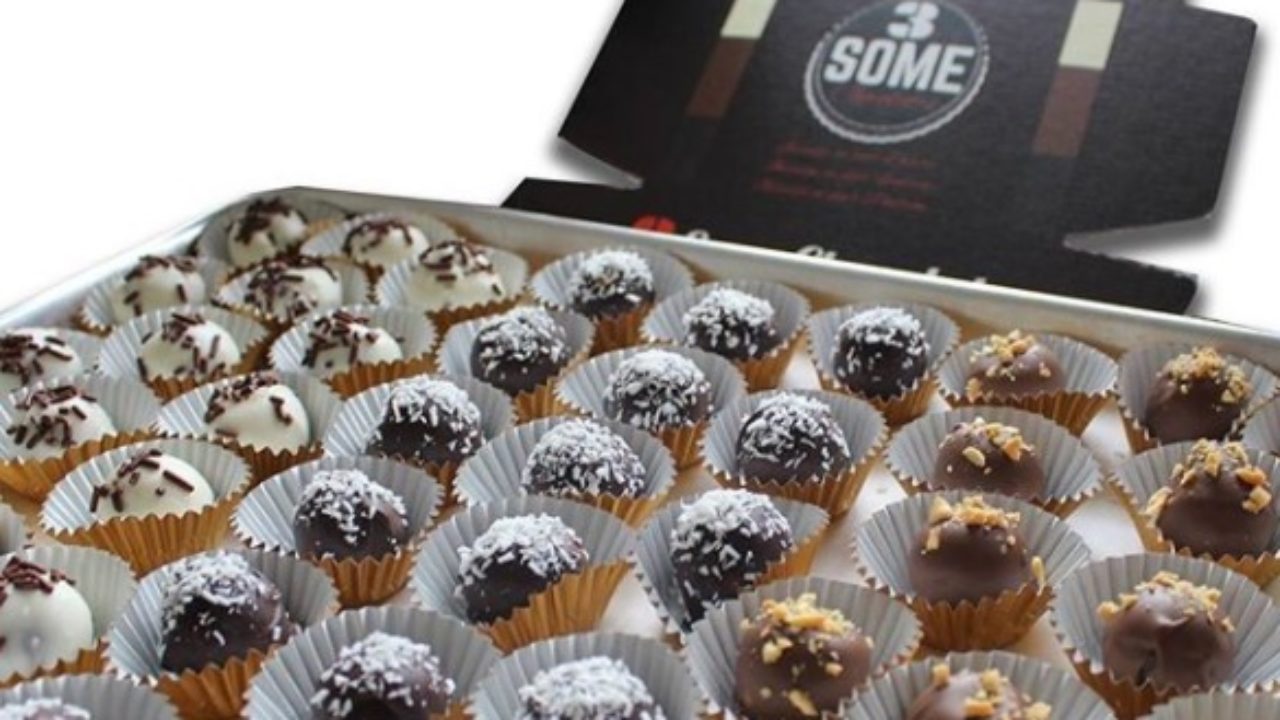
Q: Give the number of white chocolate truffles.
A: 12